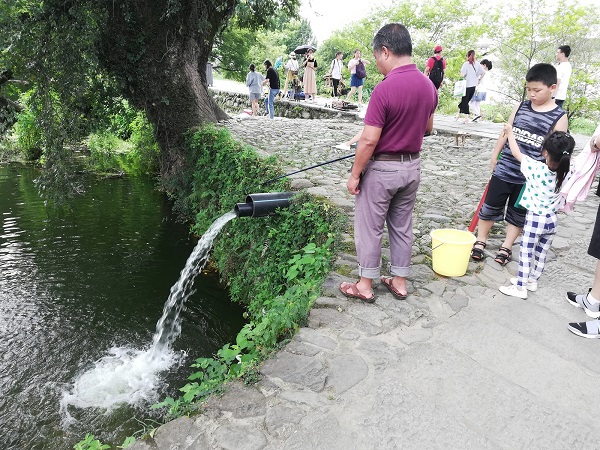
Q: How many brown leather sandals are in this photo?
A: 2